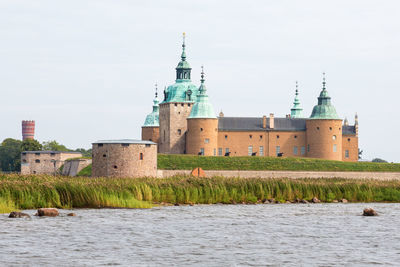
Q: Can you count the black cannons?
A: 4